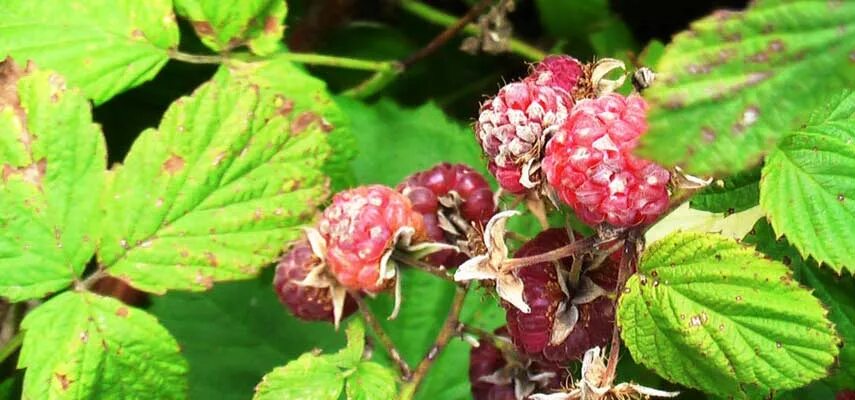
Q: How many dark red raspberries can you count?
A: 4